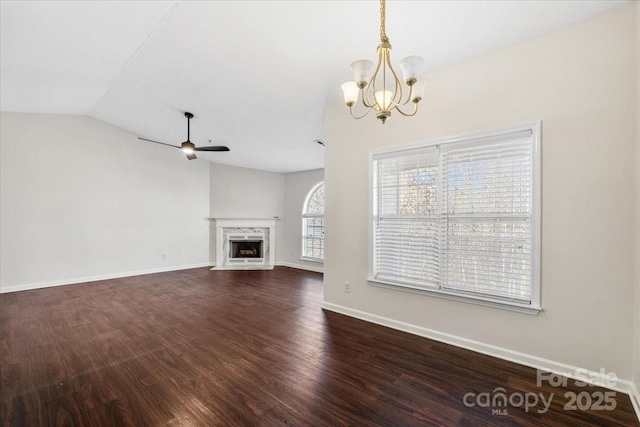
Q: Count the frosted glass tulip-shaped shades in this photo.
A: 5